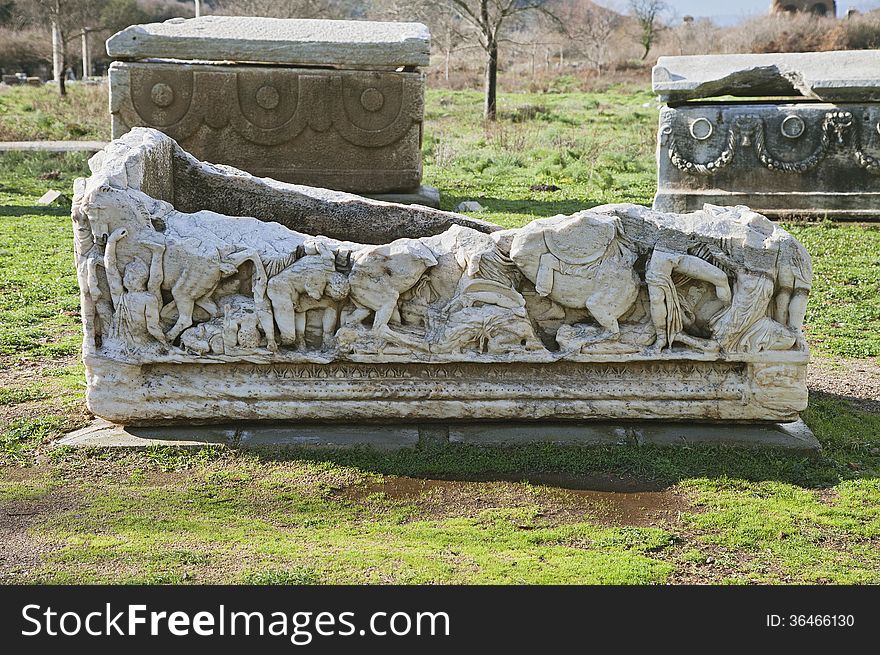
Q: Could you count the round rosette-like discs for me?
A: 5